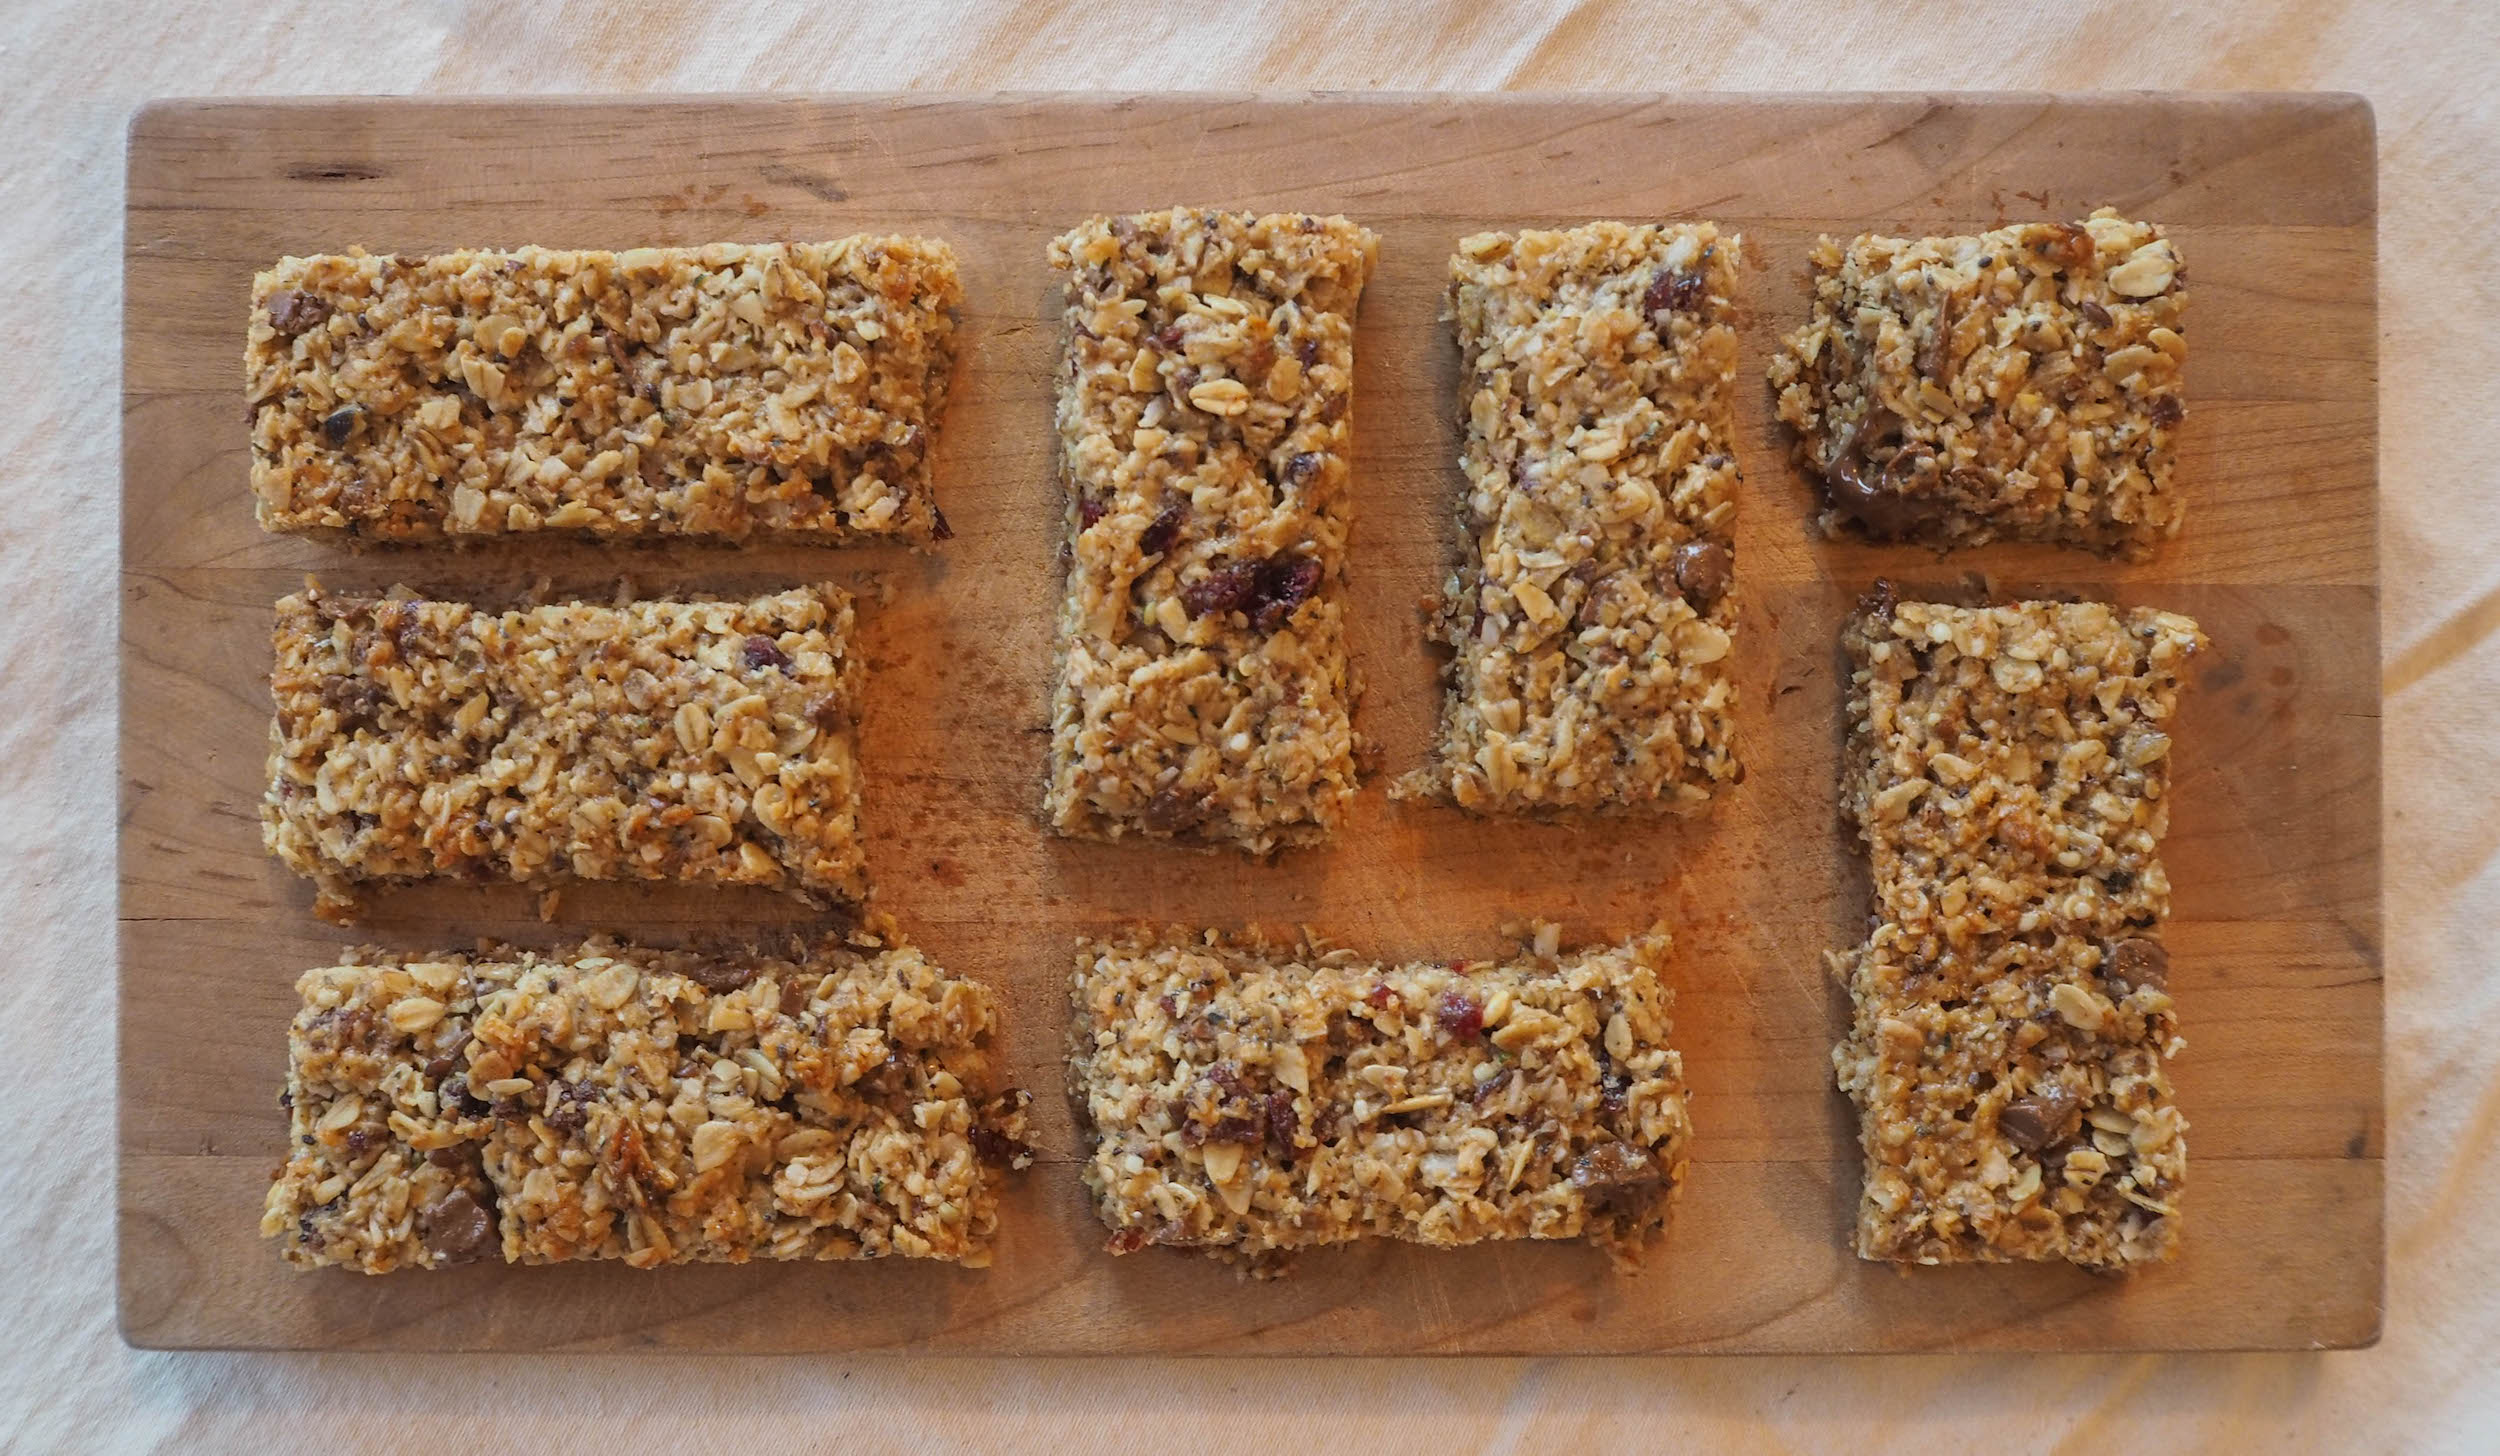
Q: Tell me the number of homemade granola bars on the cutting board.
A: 8